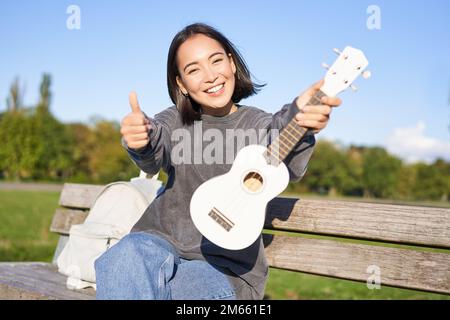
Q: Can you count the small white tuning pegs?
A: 4